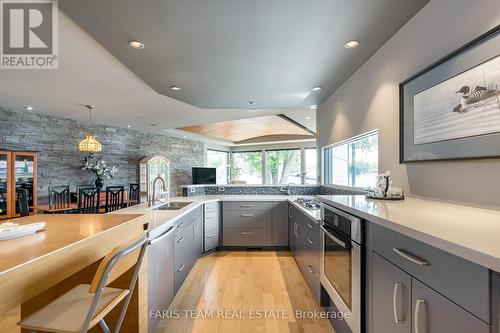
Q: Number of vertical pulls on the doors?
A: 7